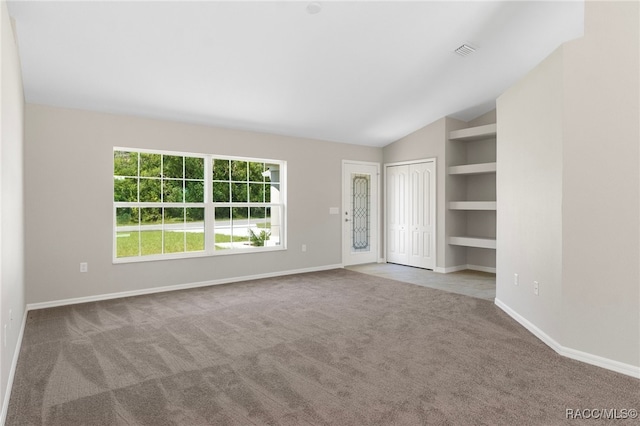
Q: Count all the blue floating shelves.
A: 0